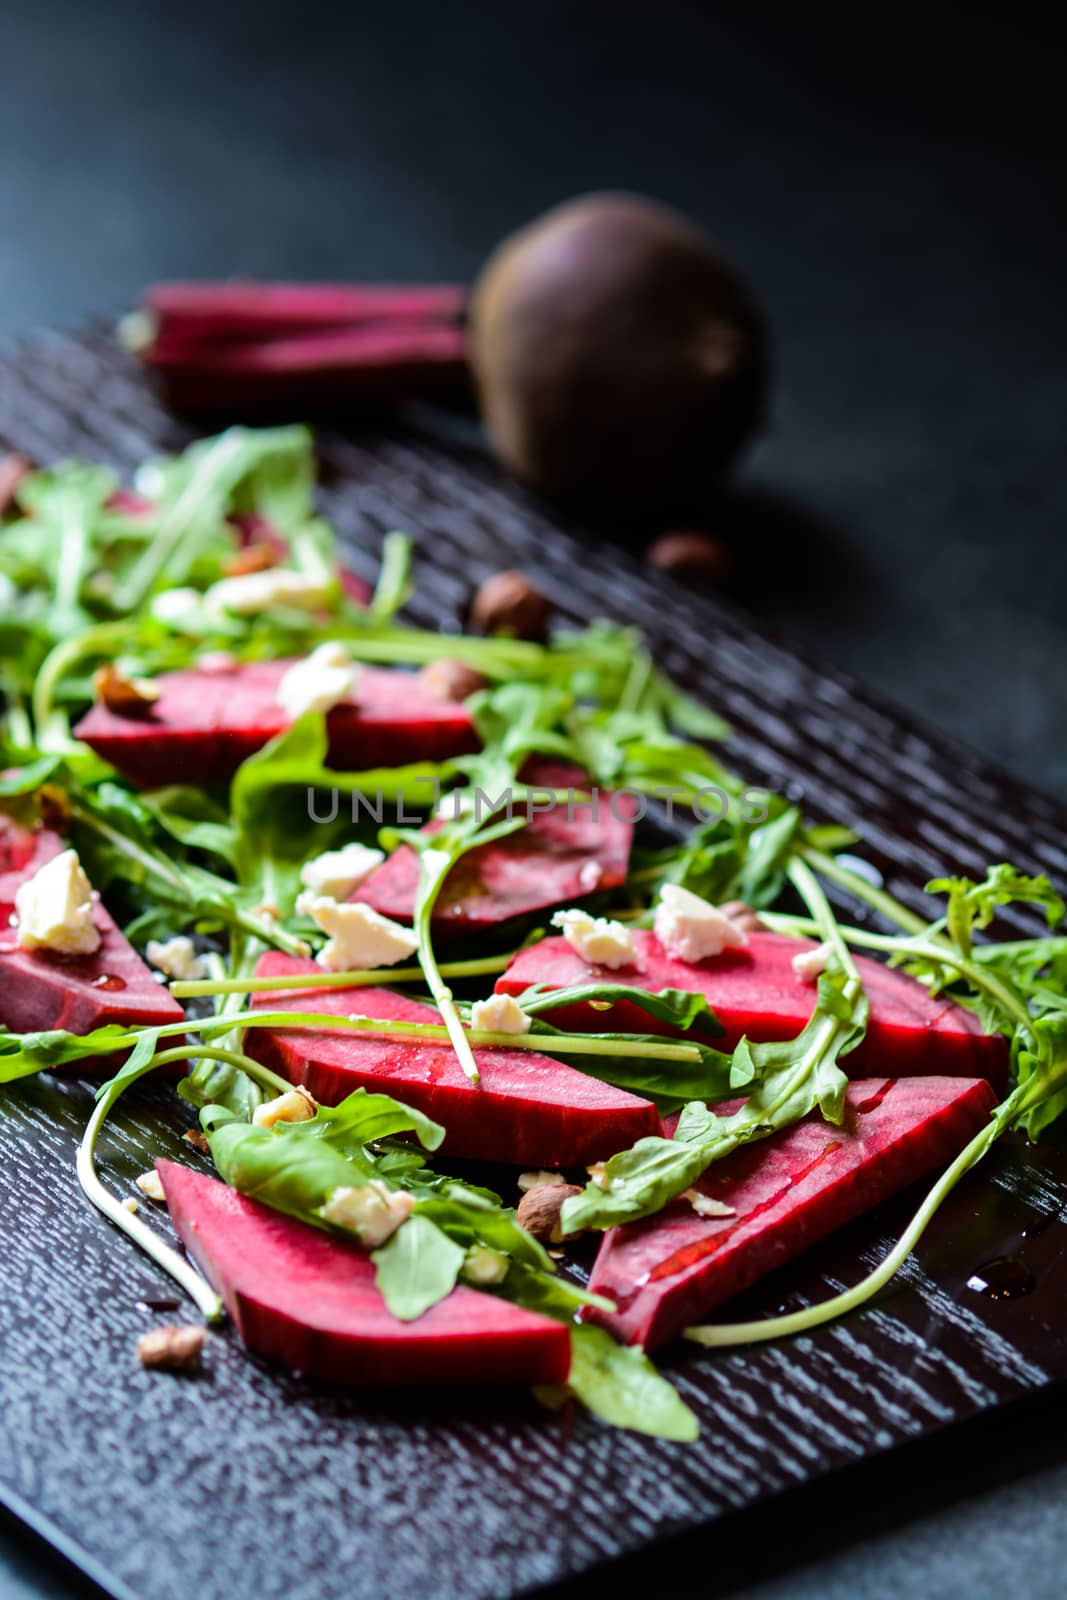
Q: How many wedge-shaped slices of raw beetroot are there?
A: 7